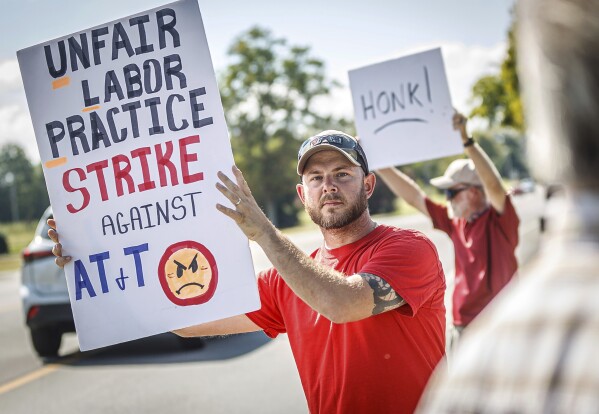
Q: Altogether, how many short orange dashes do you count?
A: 3